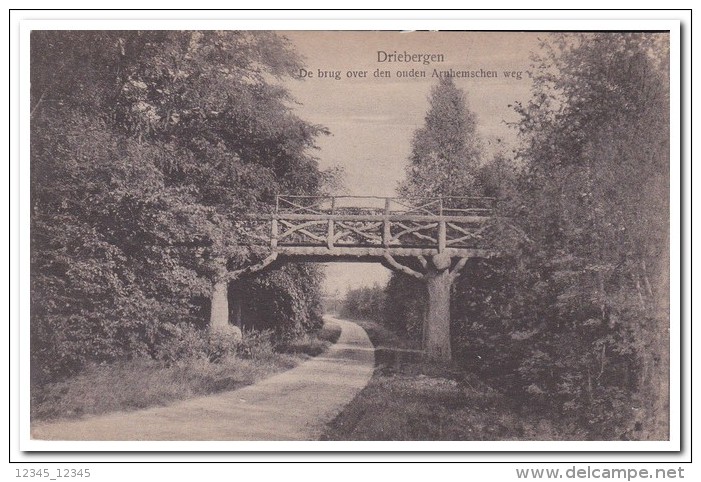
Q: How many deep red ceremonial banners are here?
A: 0